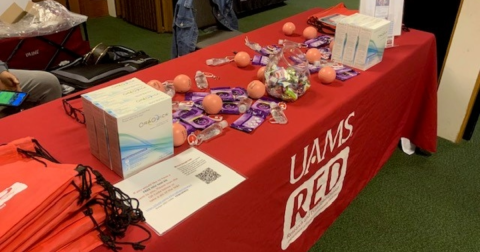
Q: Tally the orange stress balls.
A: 12